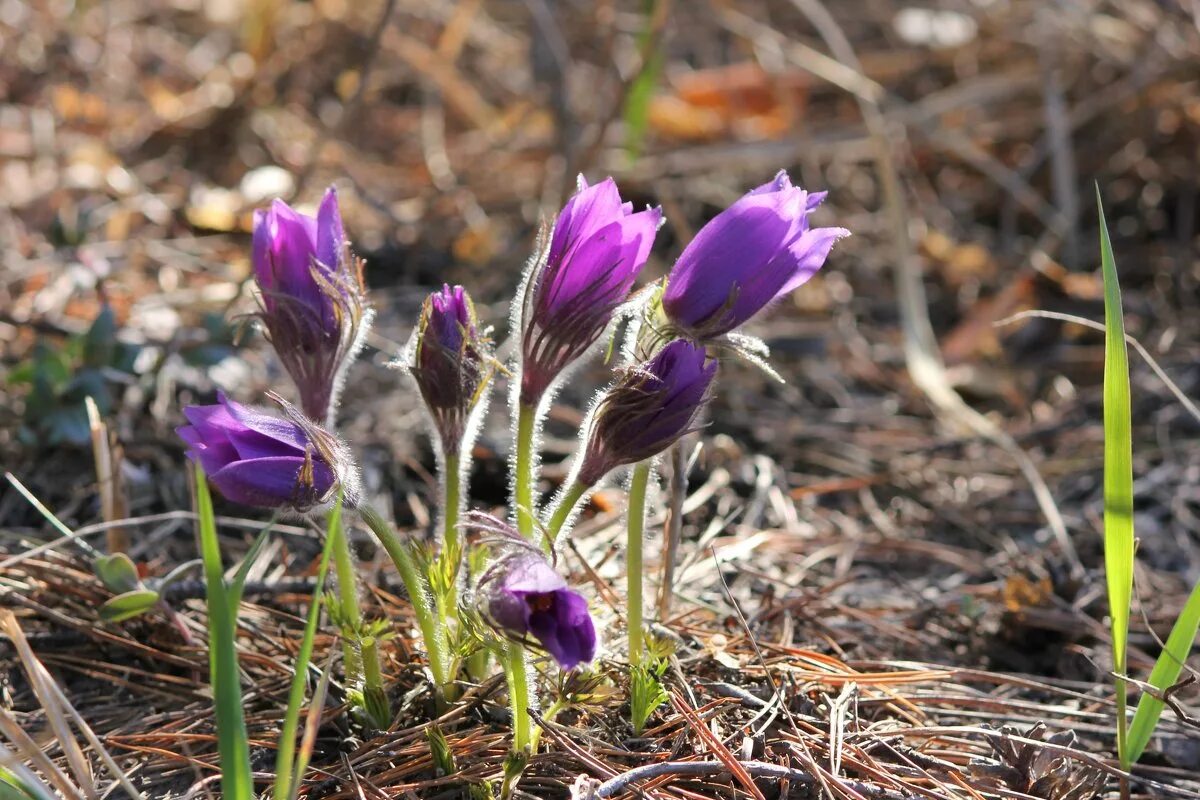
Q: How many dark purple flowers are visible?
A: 7